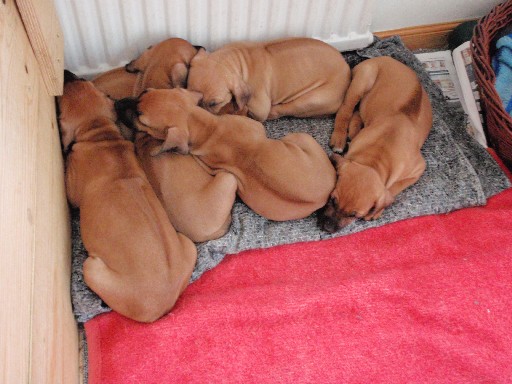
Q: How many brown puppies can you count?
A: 6